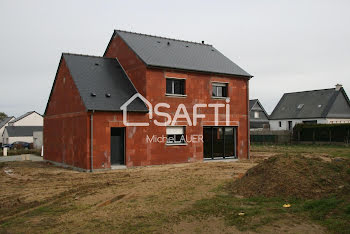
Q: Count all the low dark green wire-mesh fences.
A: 1